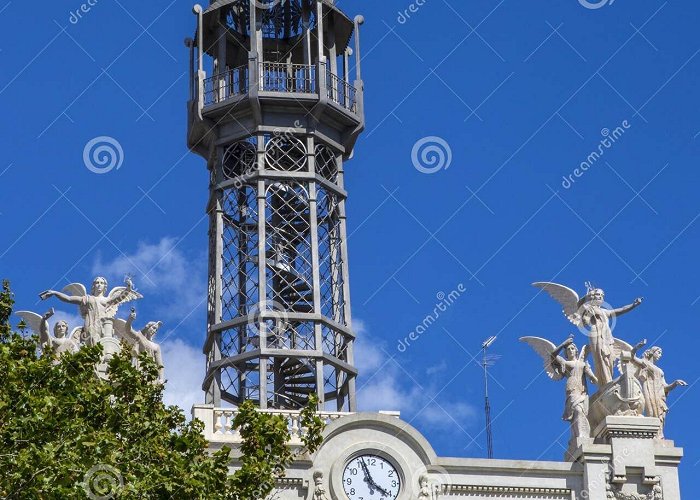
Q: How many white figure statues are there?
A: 6